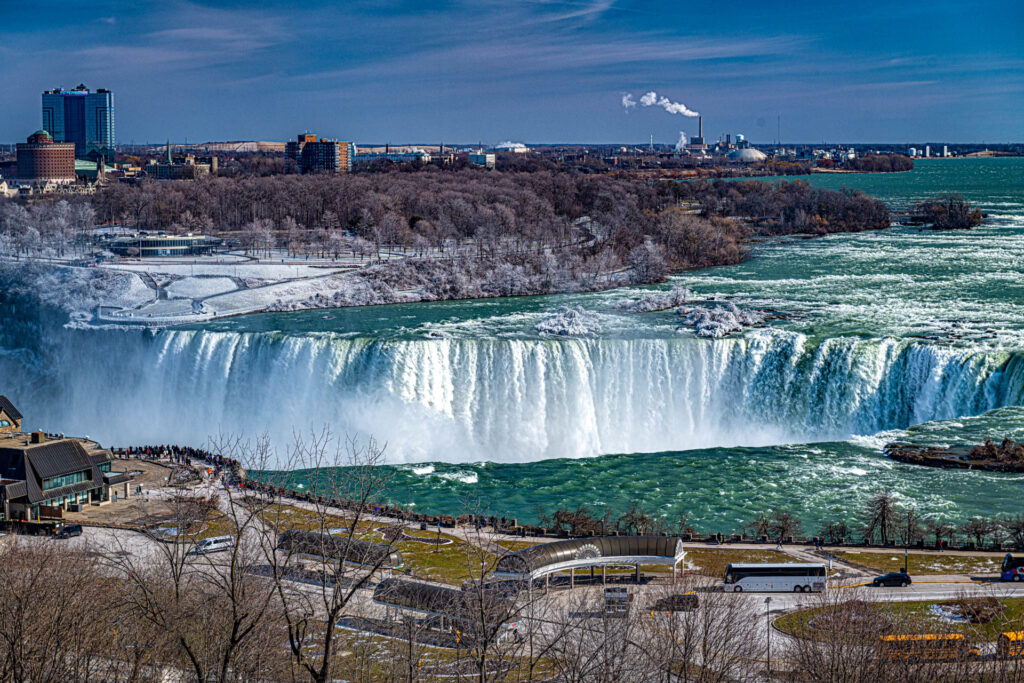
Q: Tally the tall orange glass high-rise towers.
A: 0